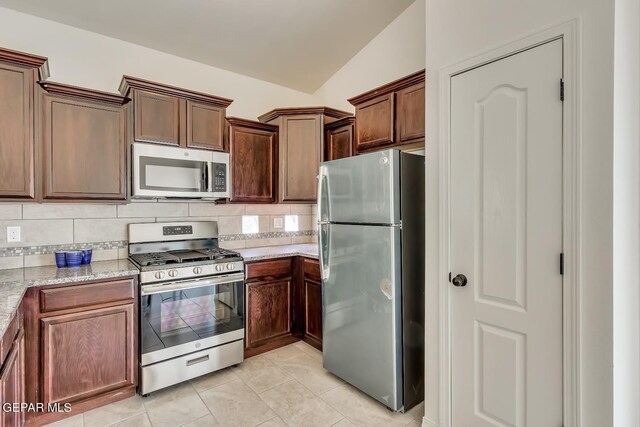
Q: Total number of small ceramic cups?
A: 3